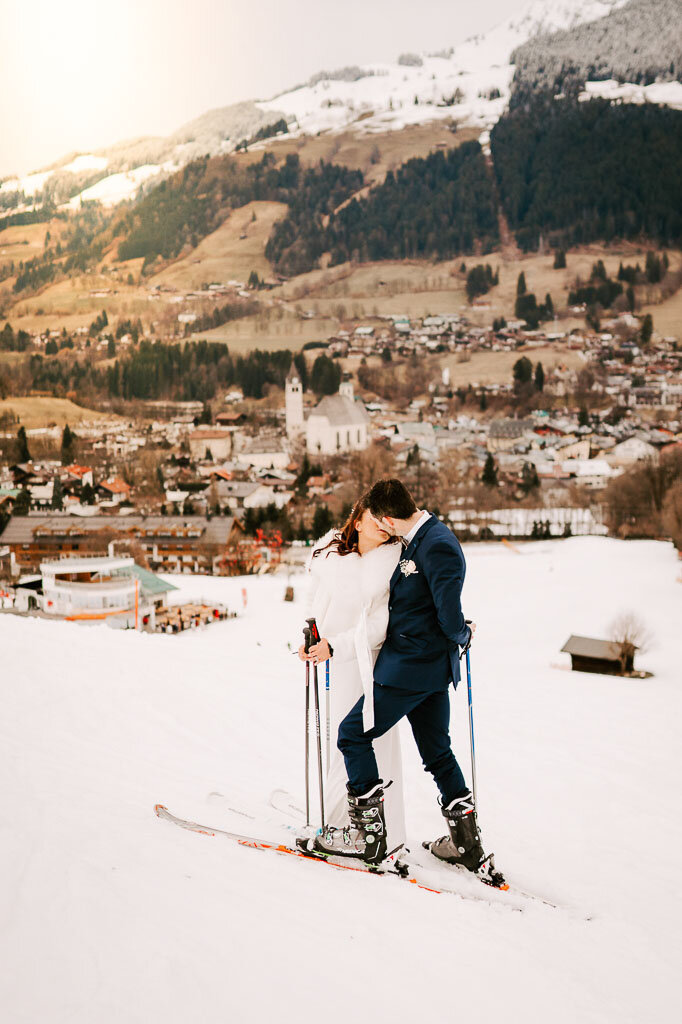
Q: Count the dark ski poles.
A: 2